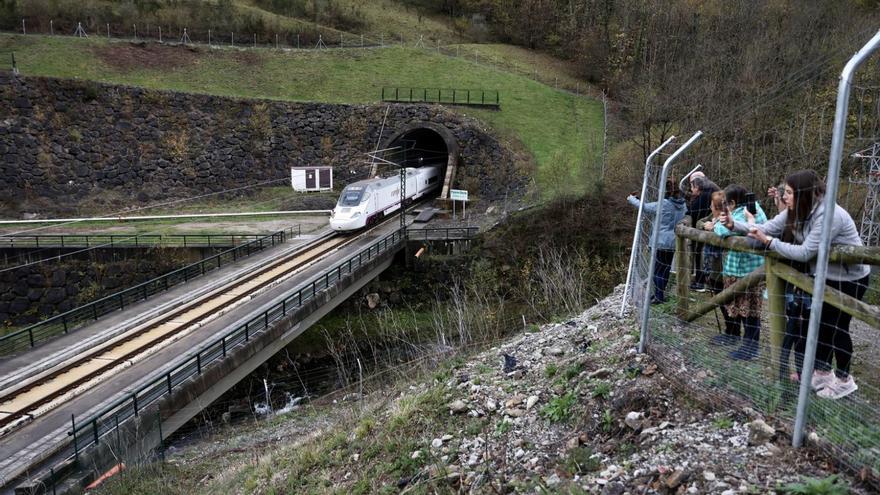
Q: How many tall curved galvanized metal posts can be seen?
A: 4